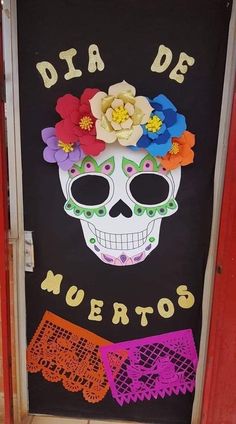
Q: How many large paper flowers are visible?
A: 5